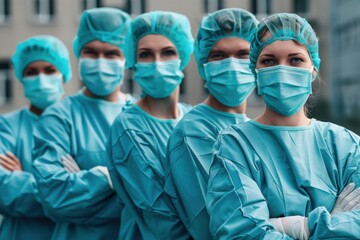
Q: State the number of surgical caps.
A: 5